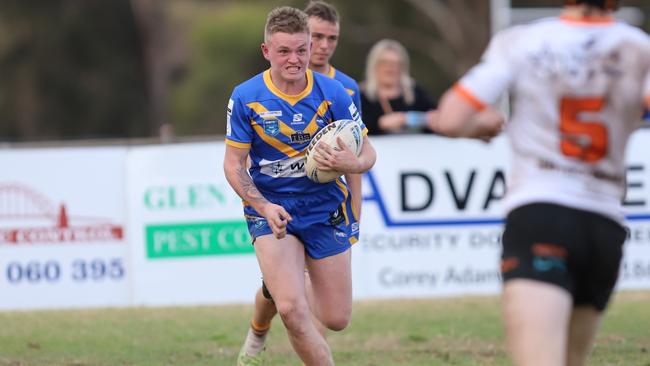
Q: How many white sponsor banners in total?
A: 3